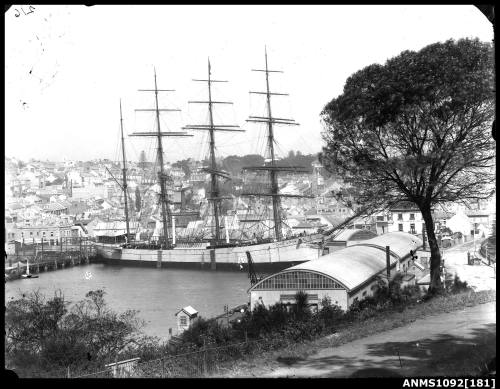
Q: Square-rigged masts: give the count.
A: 3